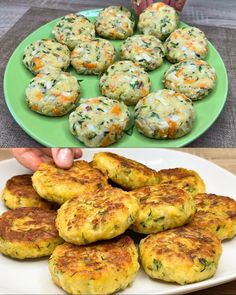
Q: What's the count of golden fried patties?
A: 10